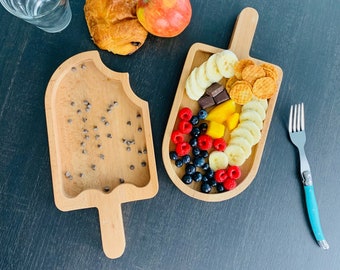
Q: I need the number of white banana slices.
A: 13